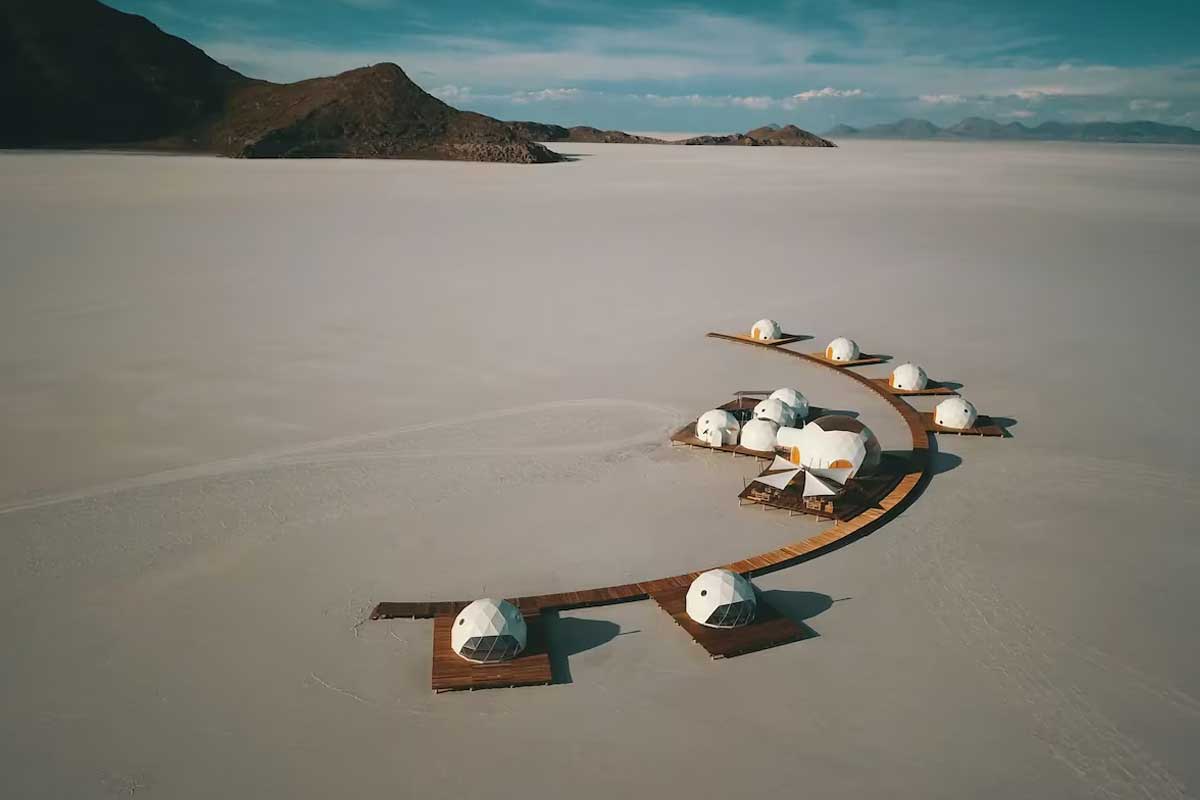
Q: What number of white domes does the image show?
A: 11